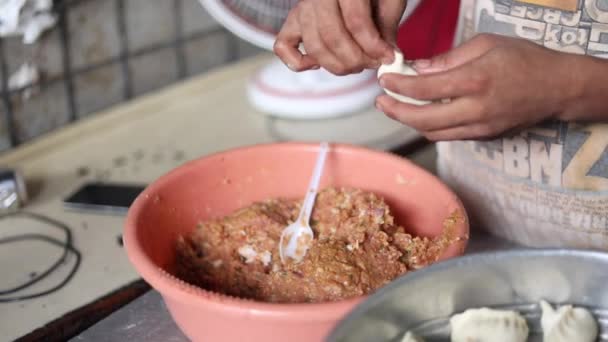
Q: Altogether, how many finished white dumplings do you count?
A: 3